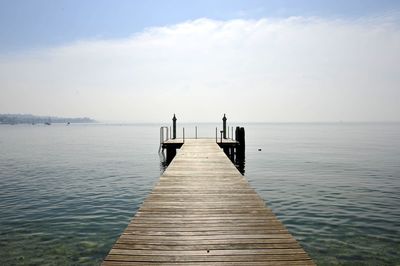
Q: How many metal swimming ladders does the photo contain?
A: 1